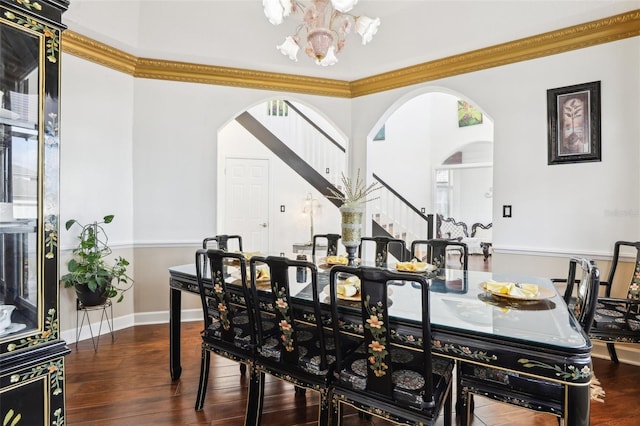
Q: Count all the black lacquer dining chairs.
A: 9